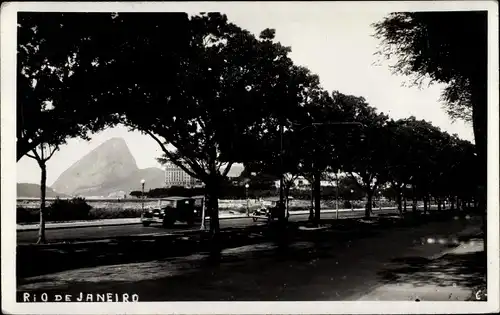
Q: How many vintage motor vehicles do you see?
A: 2